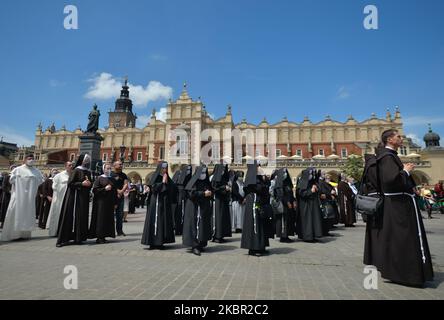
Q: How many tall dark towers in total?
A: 1